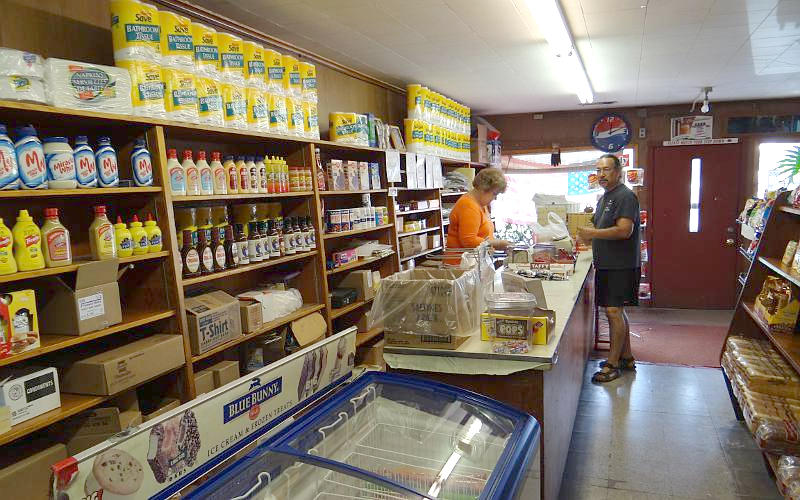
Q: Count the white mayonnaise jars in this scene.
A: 1